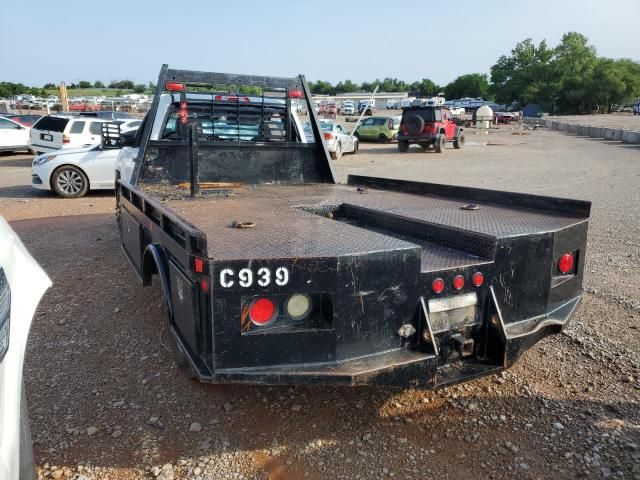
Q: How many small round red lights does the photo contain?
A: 3